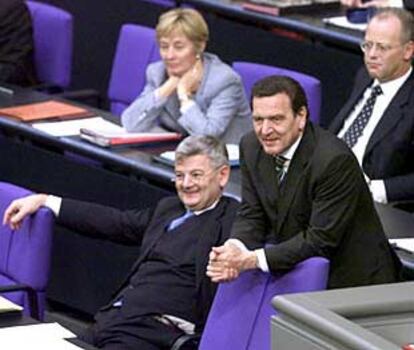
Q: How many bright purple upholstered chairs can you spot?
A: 5